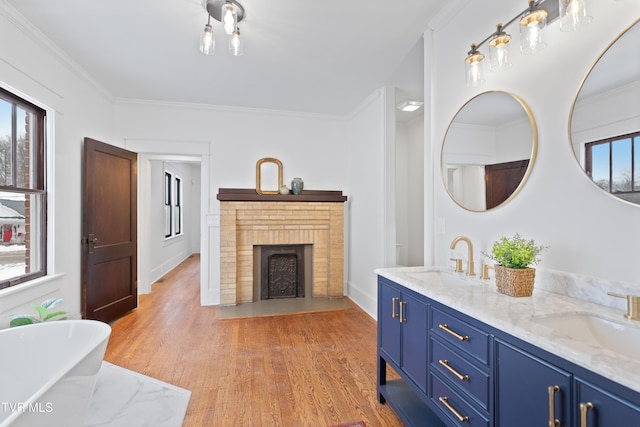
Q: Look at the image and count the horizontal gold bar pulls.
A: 3